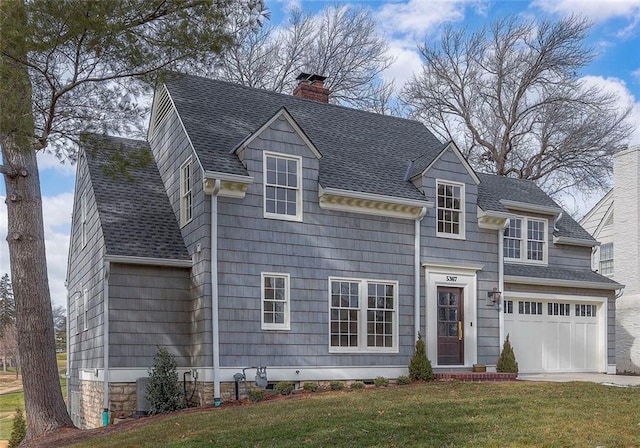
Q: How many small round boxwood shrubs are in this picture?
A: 7